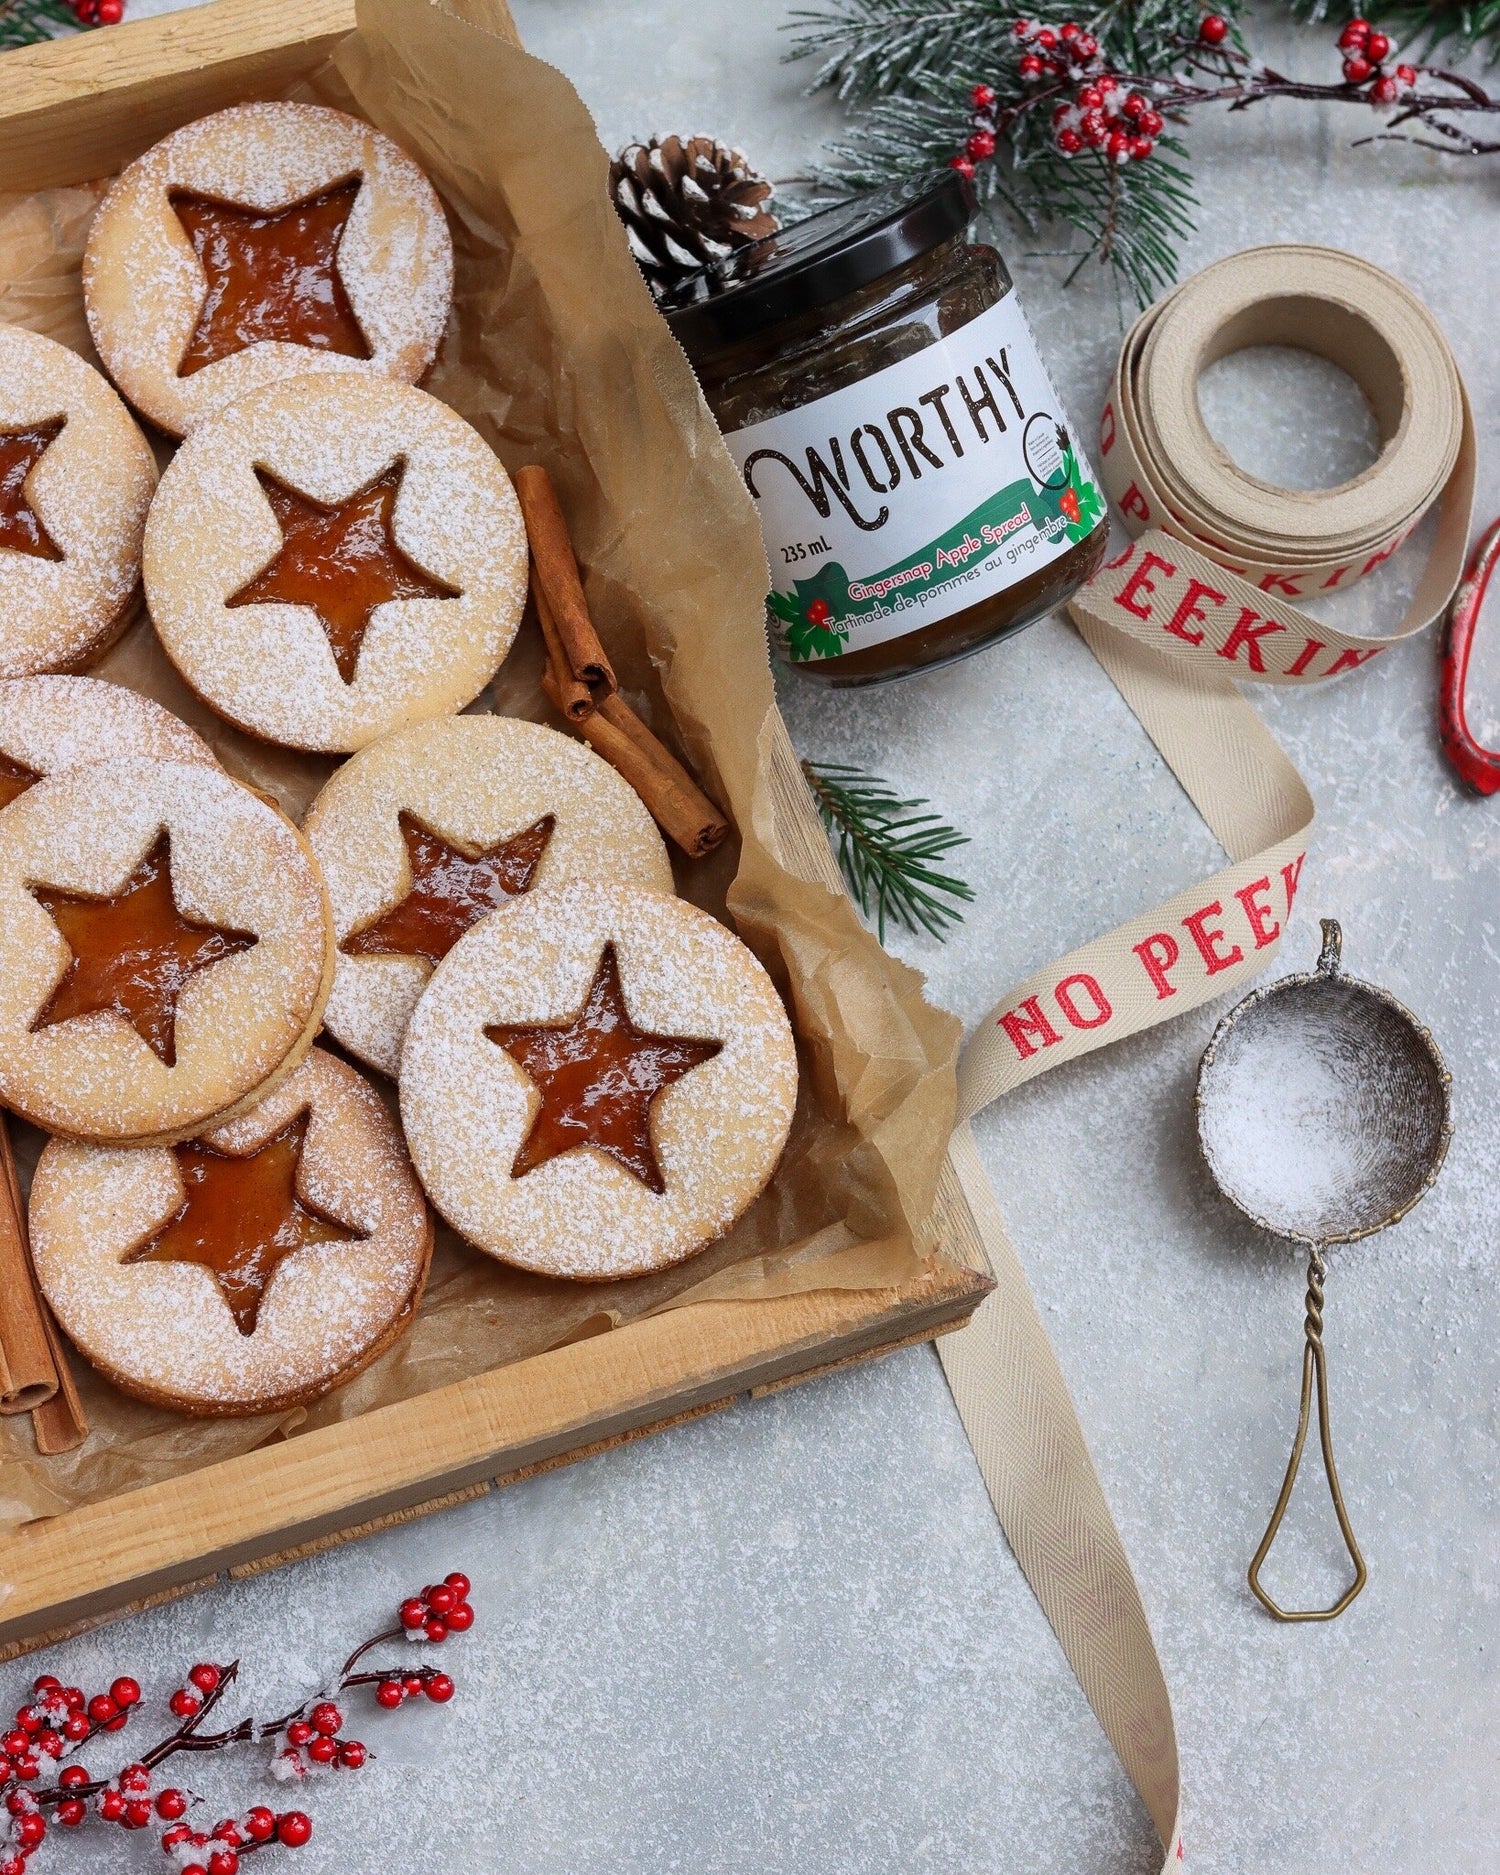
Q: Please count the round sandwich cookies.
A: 8